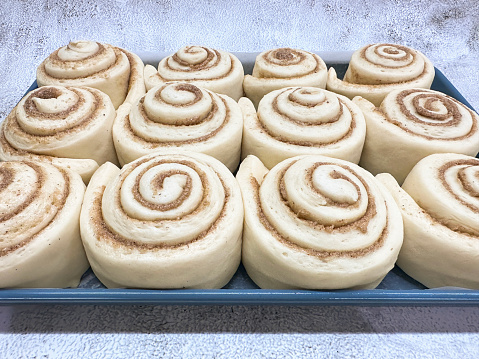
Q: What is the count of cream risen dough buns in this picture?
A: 12